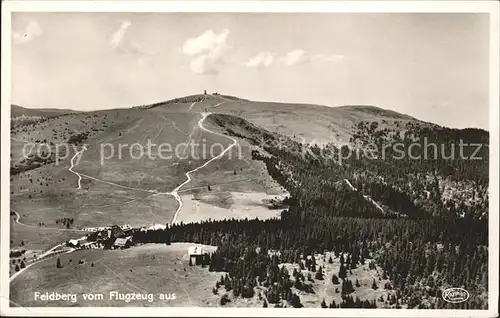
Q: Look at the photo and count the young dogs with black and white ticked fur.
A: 0